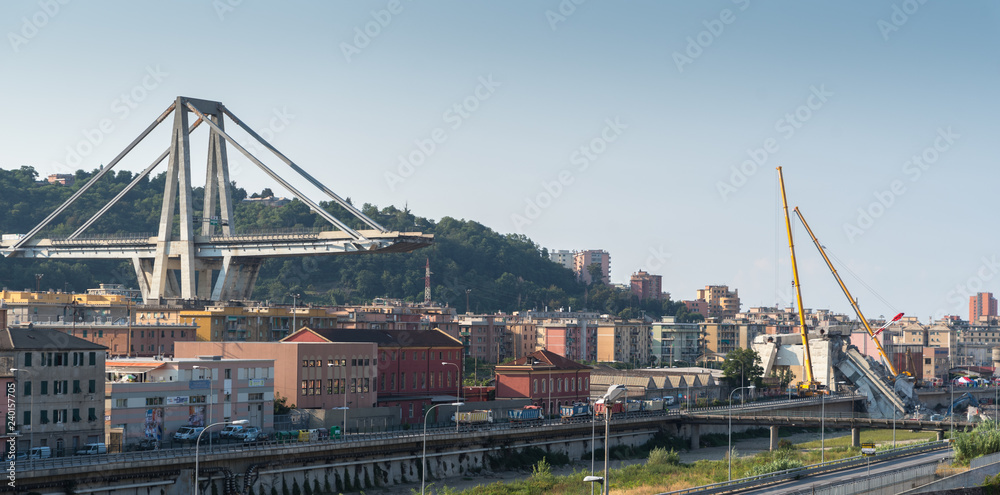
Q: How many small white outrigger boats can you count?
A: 0